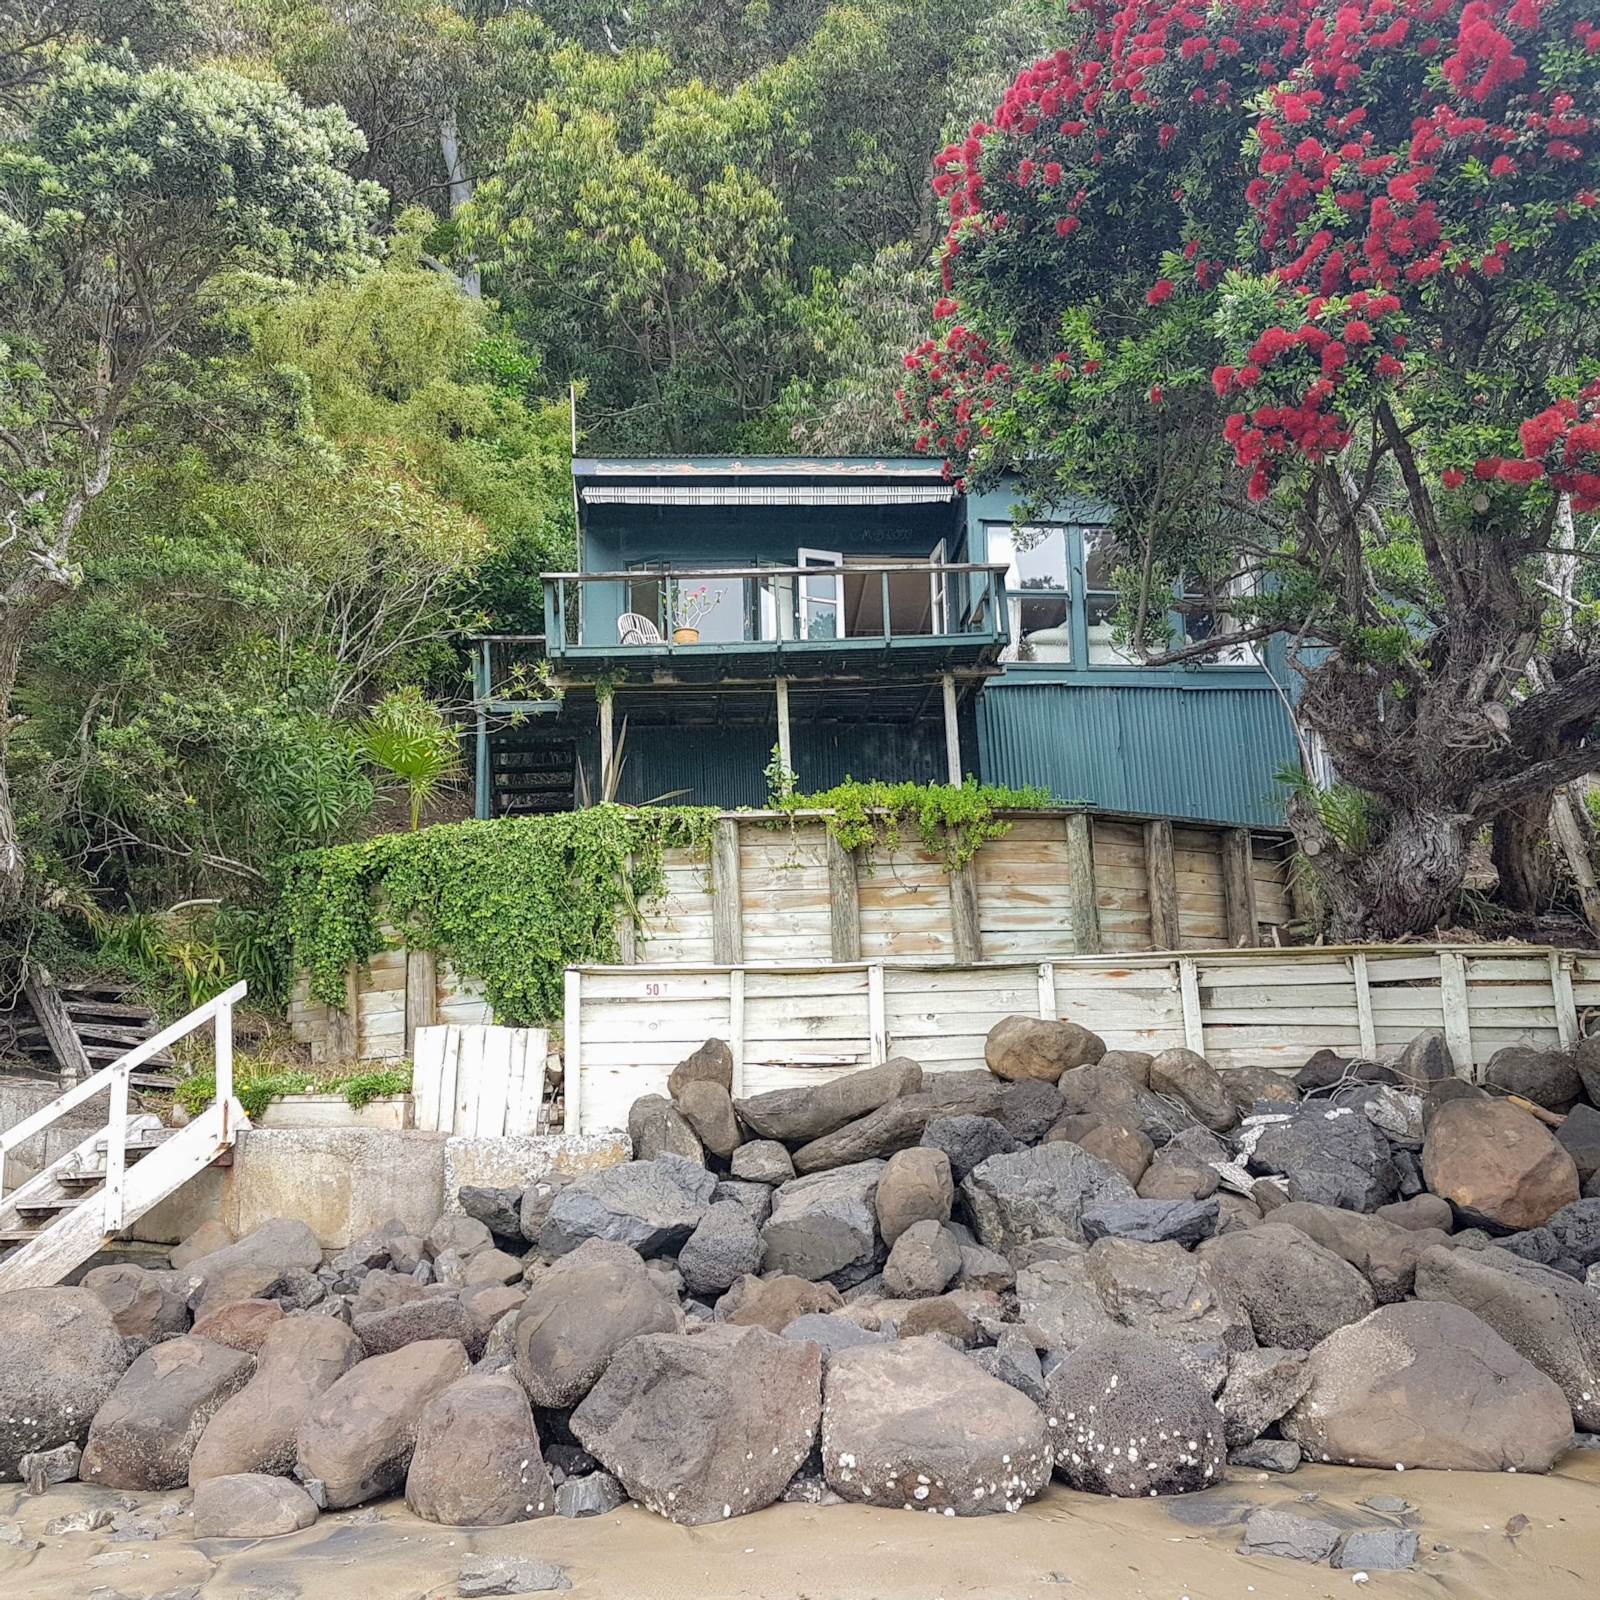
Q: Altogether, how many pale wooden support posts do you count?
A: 3